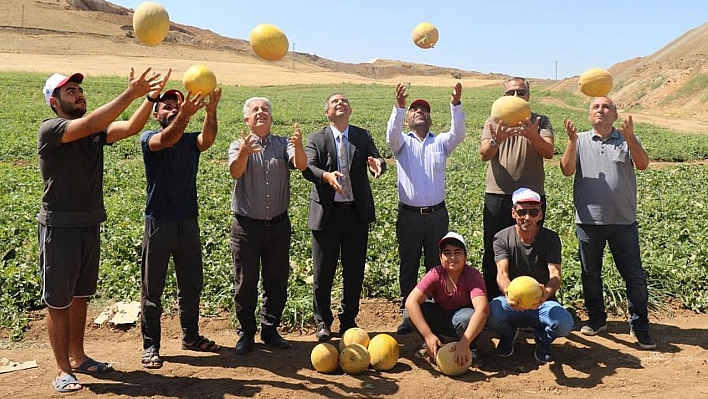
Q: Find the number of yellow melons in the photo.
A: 12